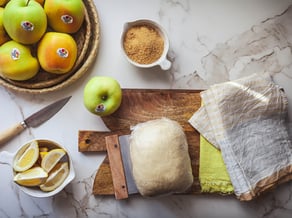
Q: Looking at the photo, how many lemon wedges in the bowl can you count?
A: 4